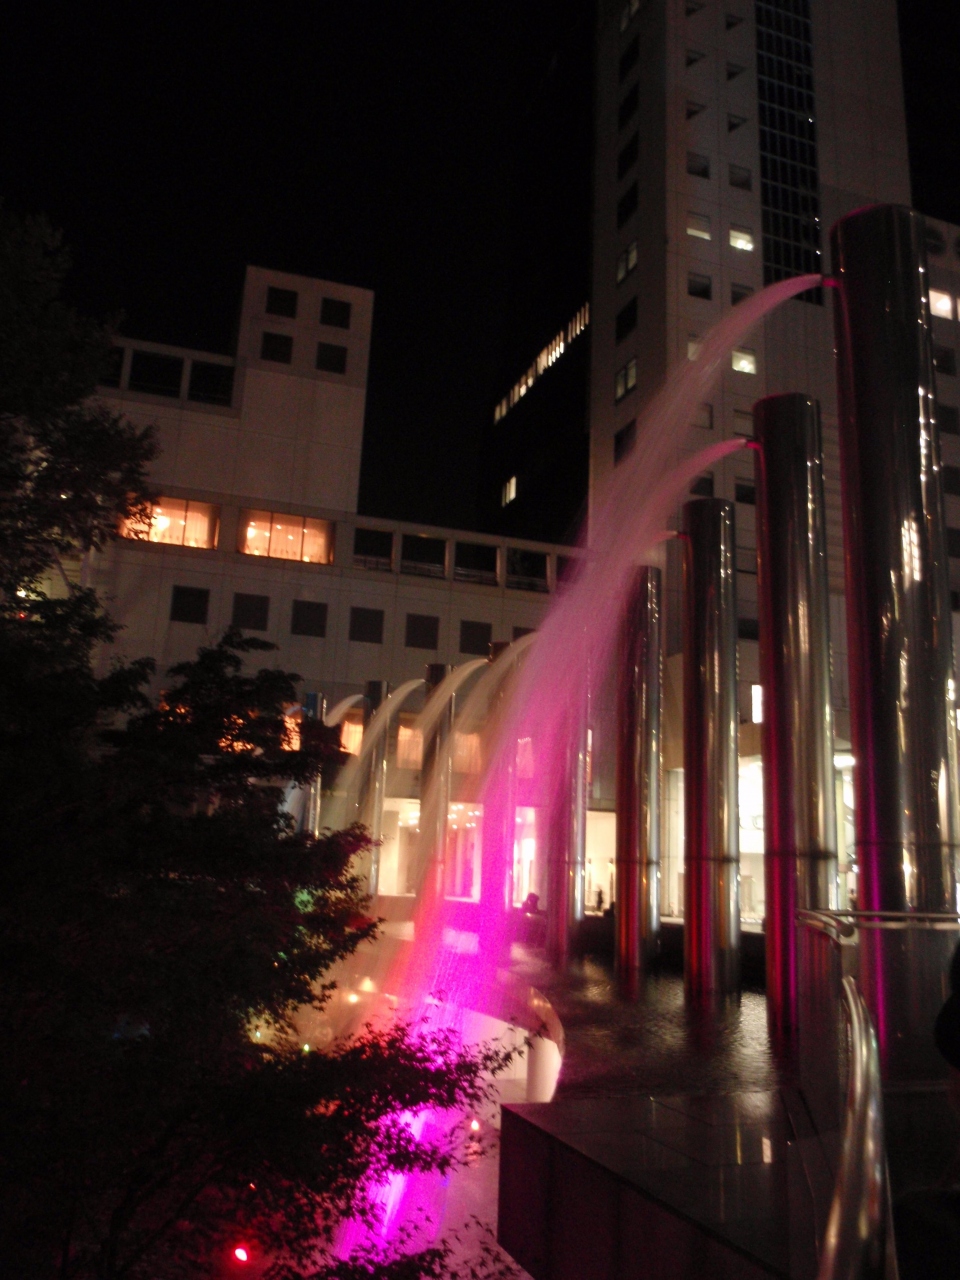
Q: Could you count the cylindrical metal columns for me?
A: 9